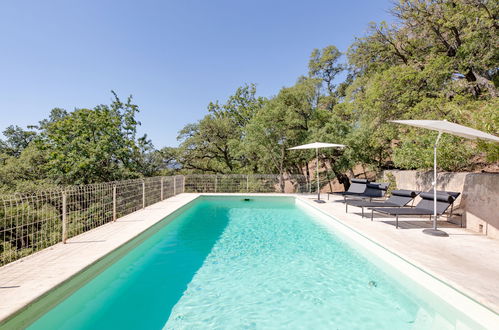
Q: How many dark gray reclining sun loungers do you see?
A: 4